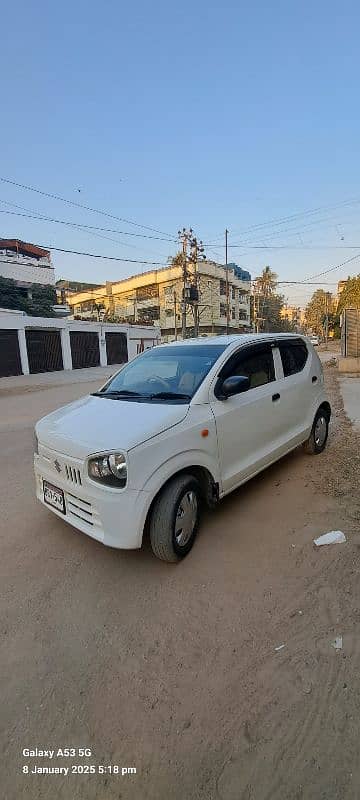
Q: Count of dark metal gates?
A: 4